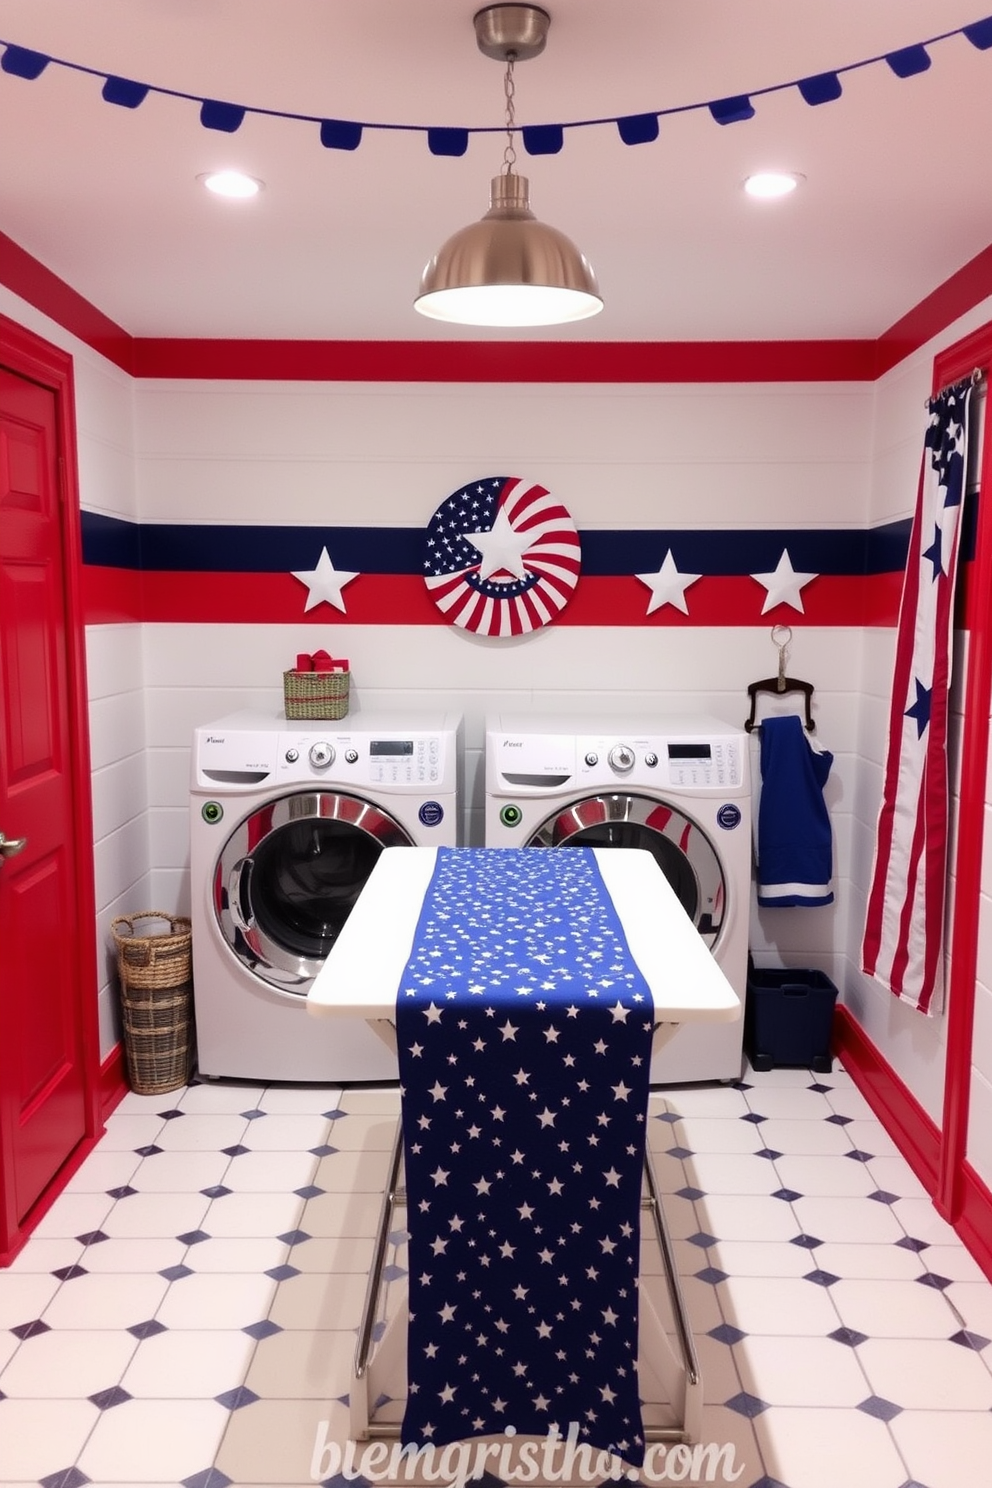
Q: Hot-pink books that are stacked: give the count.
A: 0